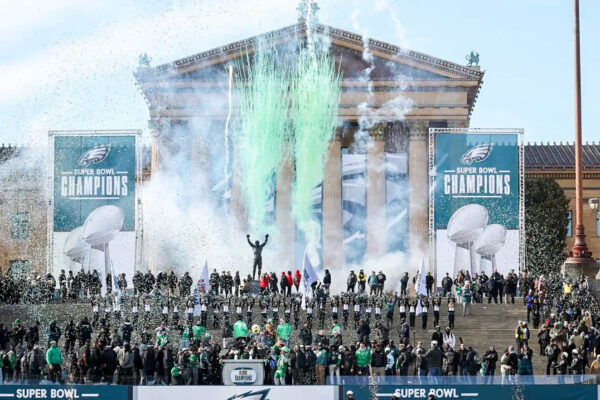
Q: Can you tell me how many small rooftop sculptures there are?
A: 3